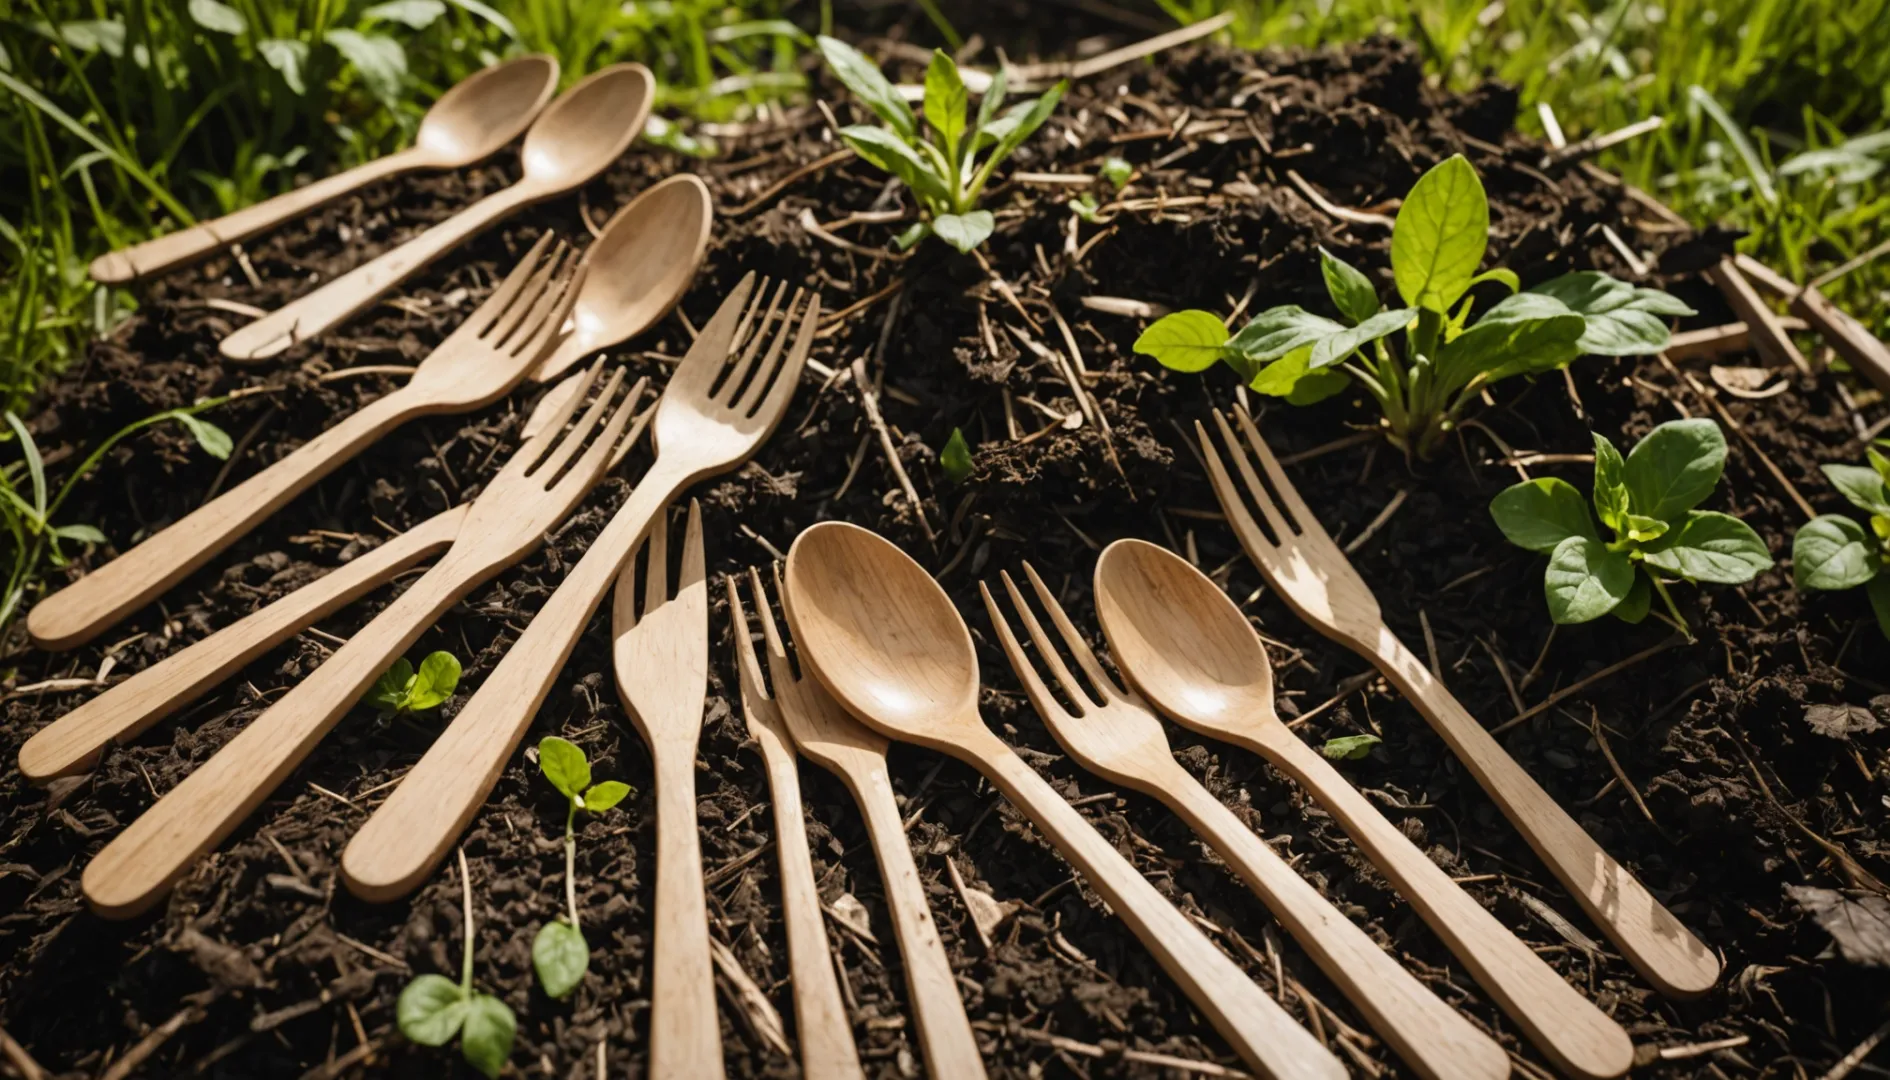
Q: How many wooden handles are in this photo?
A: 13